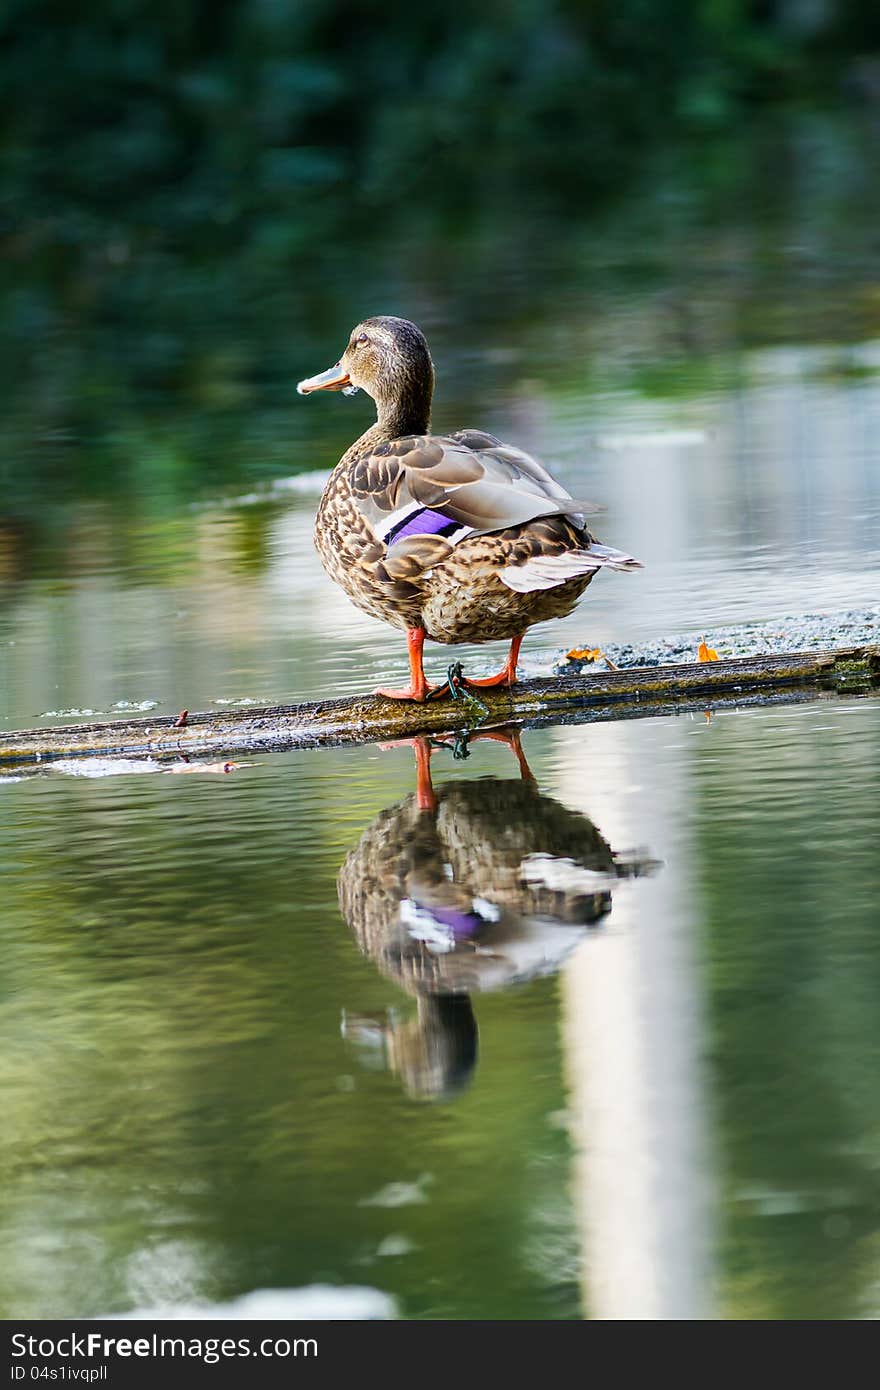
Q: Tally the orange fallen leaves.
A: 2